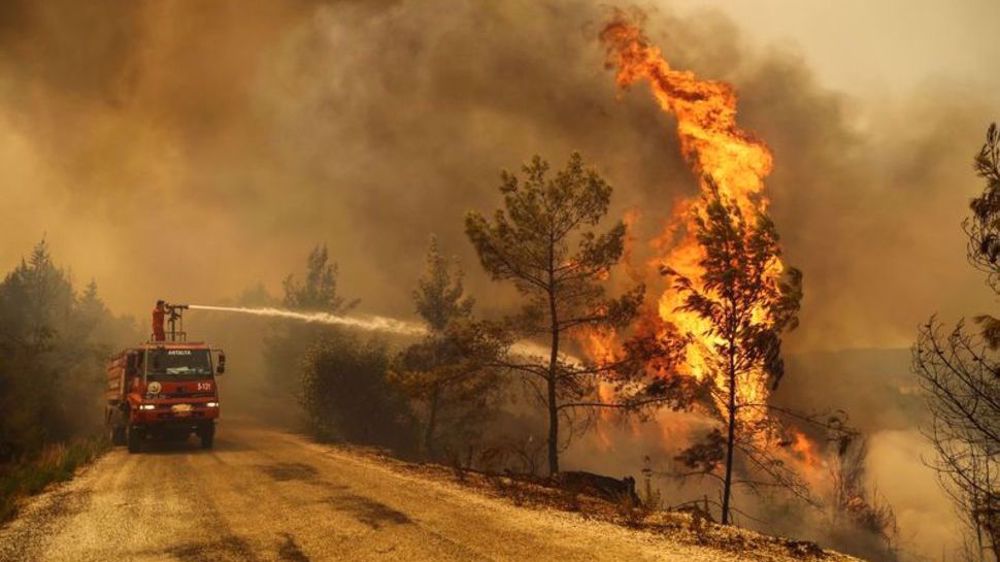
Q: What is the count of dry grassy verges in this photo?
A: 2